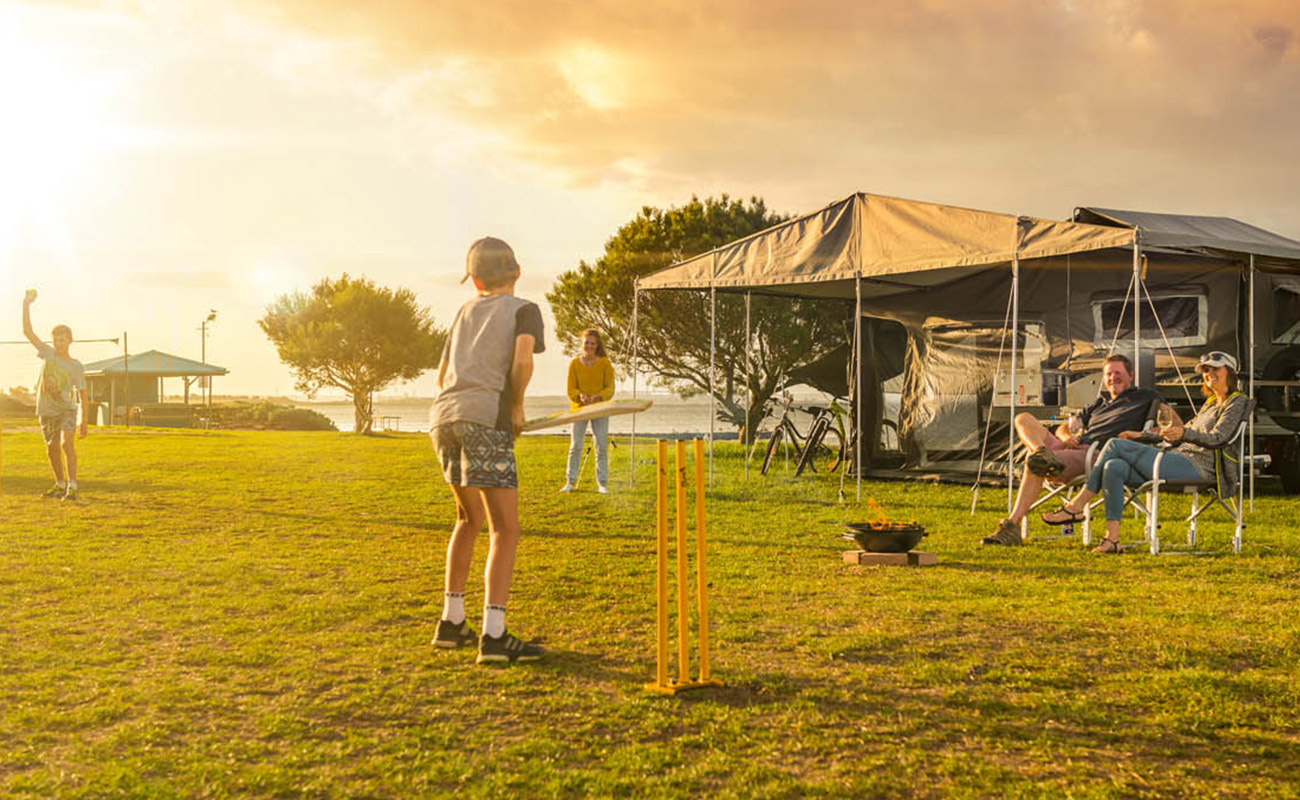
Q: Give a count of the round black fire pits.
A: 1